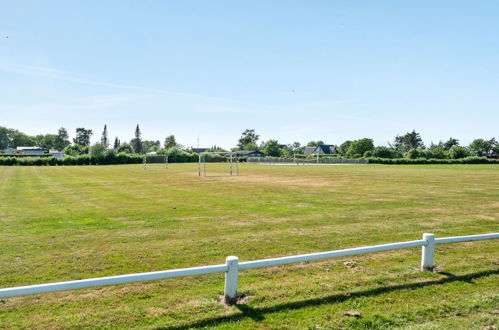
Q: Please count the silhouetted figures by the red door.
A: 0